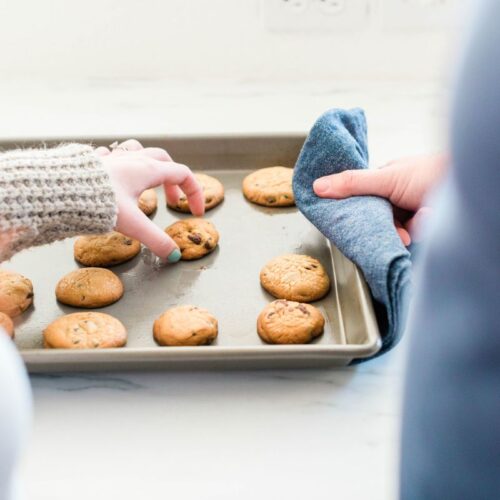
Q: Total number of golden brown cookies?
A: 12